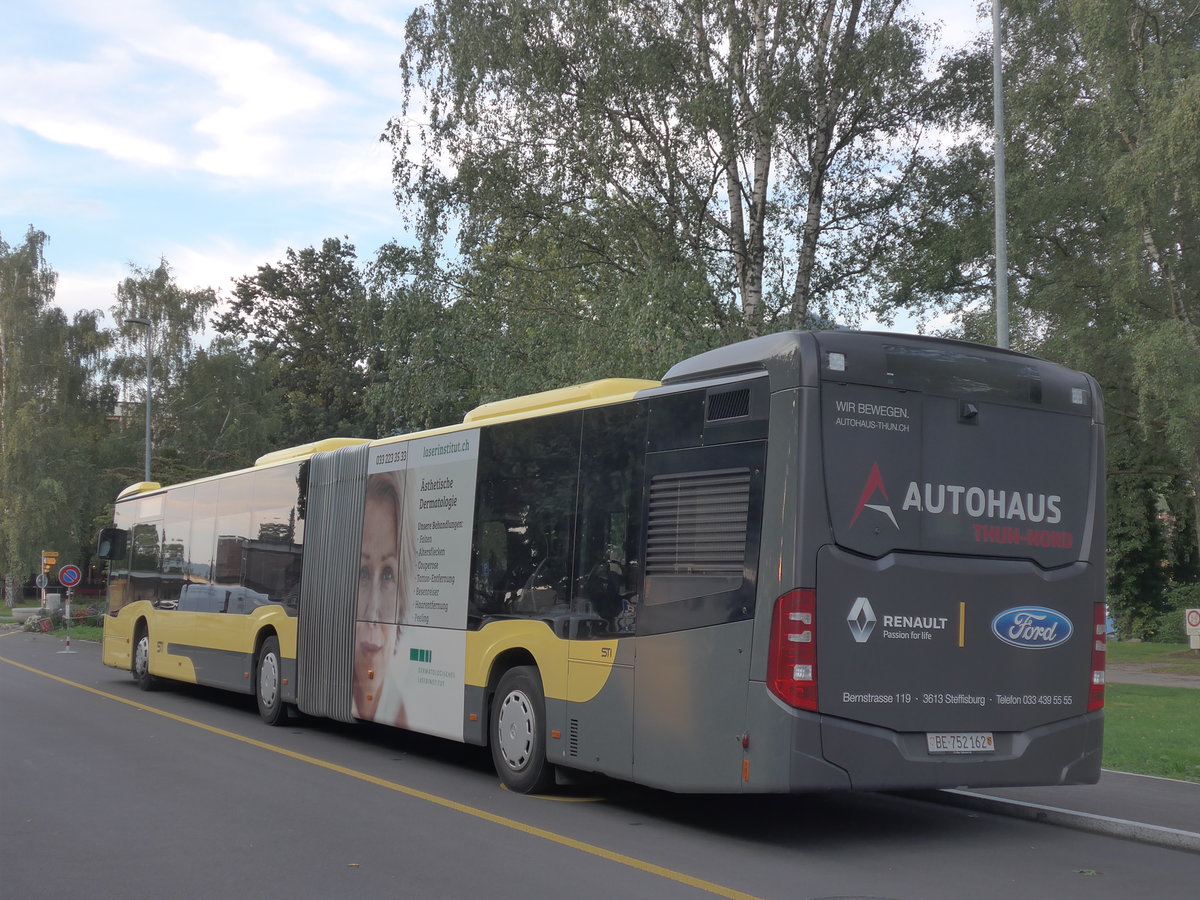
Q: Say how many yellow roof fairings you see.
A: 3